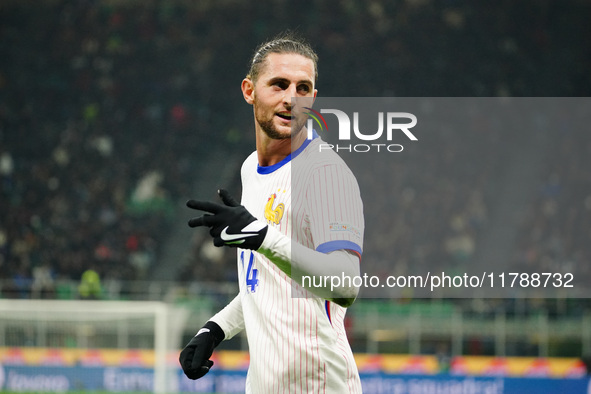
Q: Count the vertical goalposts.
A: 1